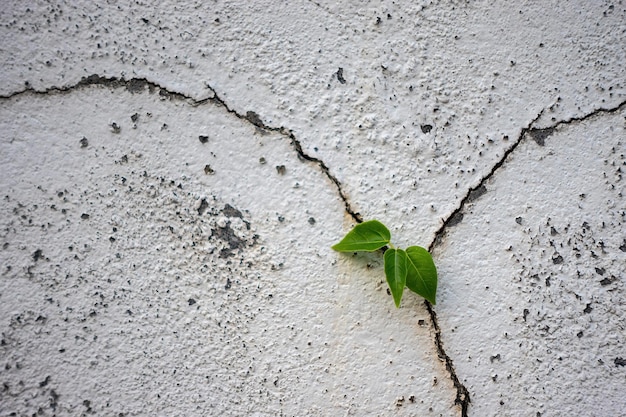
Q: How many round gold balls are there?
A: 0